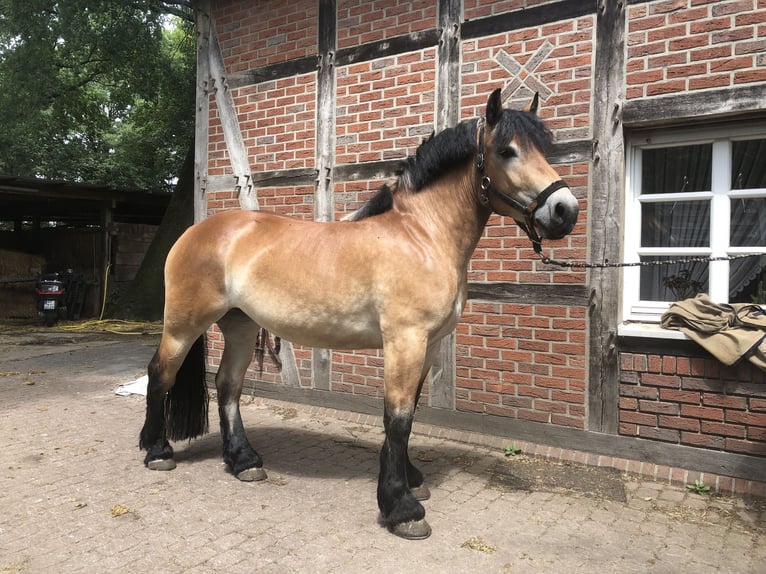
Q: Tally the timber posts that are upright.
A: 4